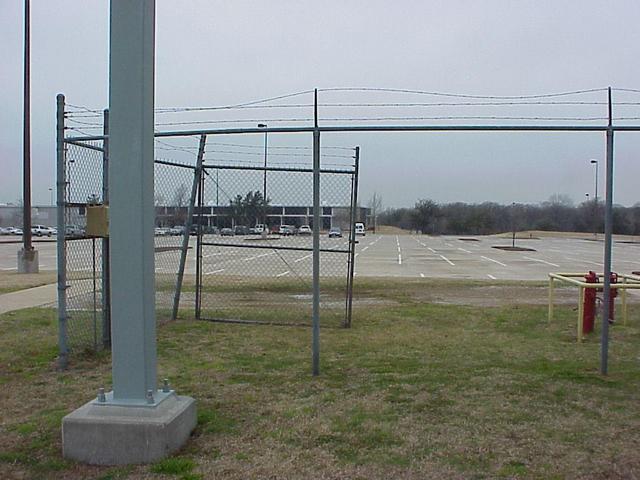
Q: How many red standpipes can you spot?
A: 2